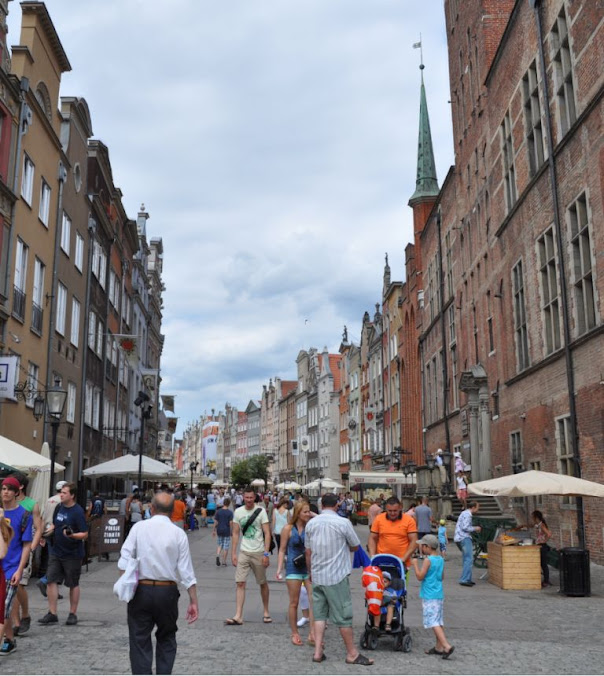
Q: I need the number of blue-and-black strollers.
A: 1